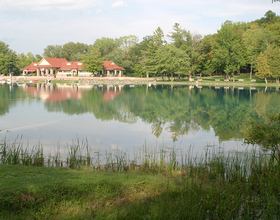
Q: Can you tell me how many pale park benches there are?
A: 6